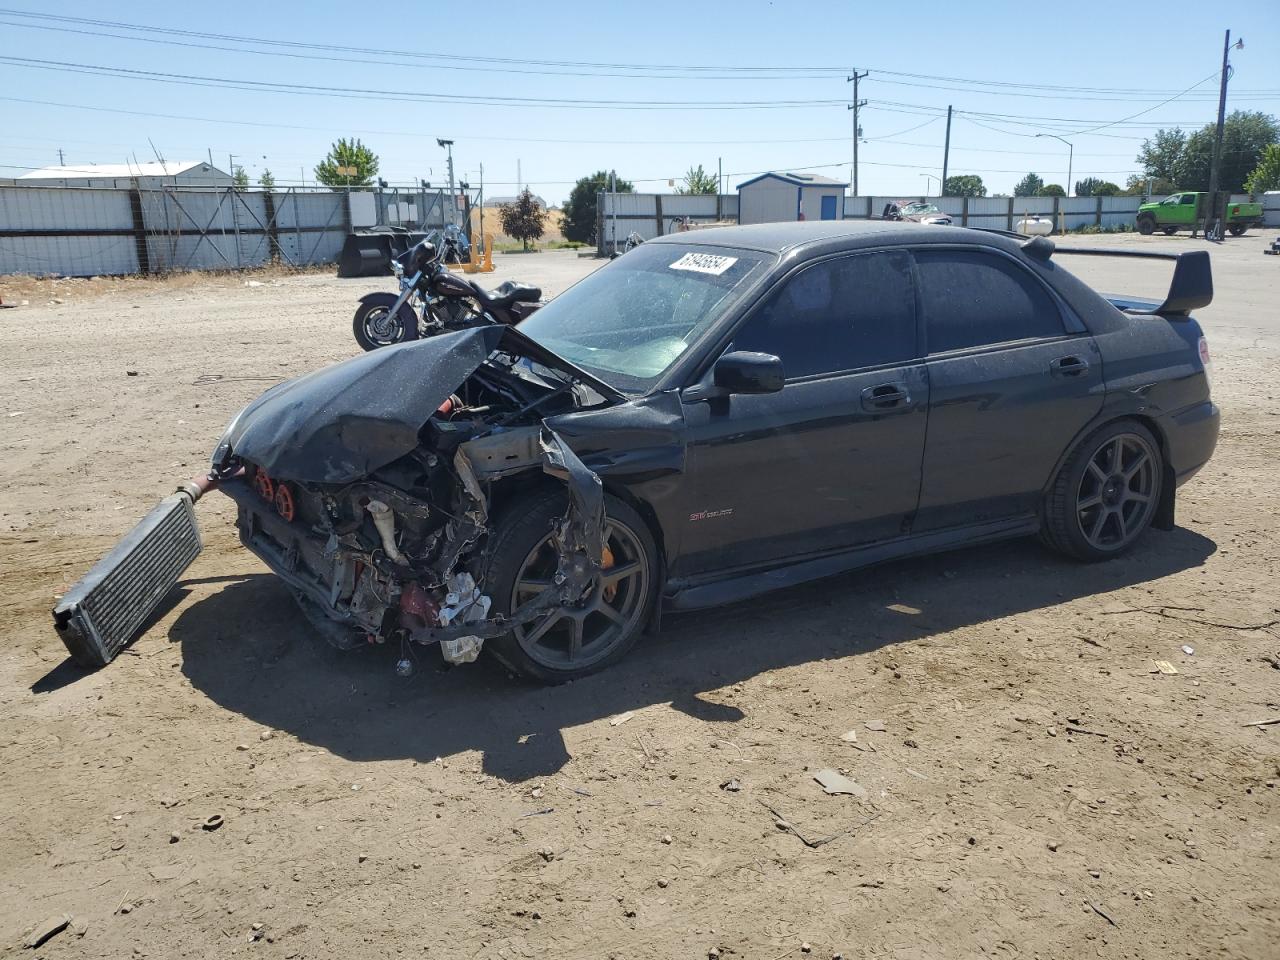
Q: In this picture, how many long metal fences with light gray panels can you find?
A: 2